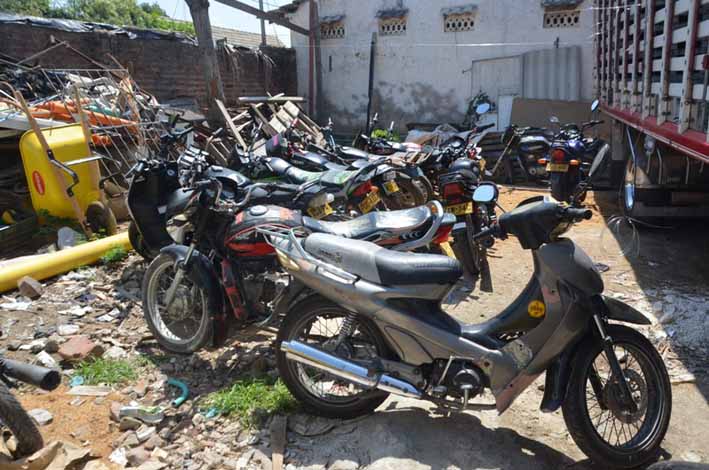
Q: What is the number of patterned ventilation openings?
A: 4